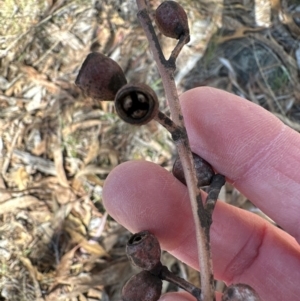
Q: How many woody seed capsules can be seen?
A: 7